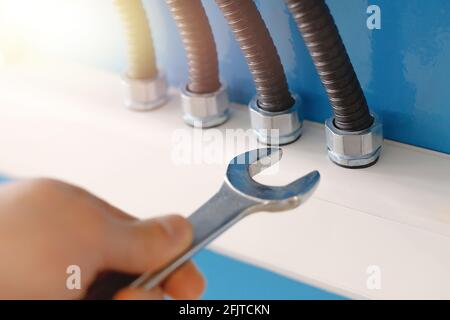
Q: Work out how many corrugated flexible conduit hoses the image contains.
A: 4